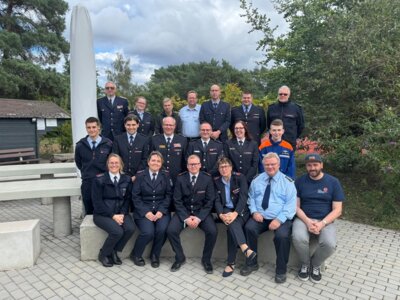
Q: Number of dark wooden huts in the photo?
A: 1